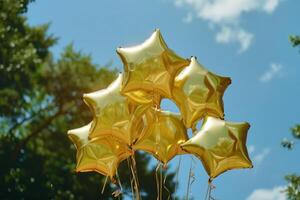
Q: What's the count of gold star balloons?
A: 6